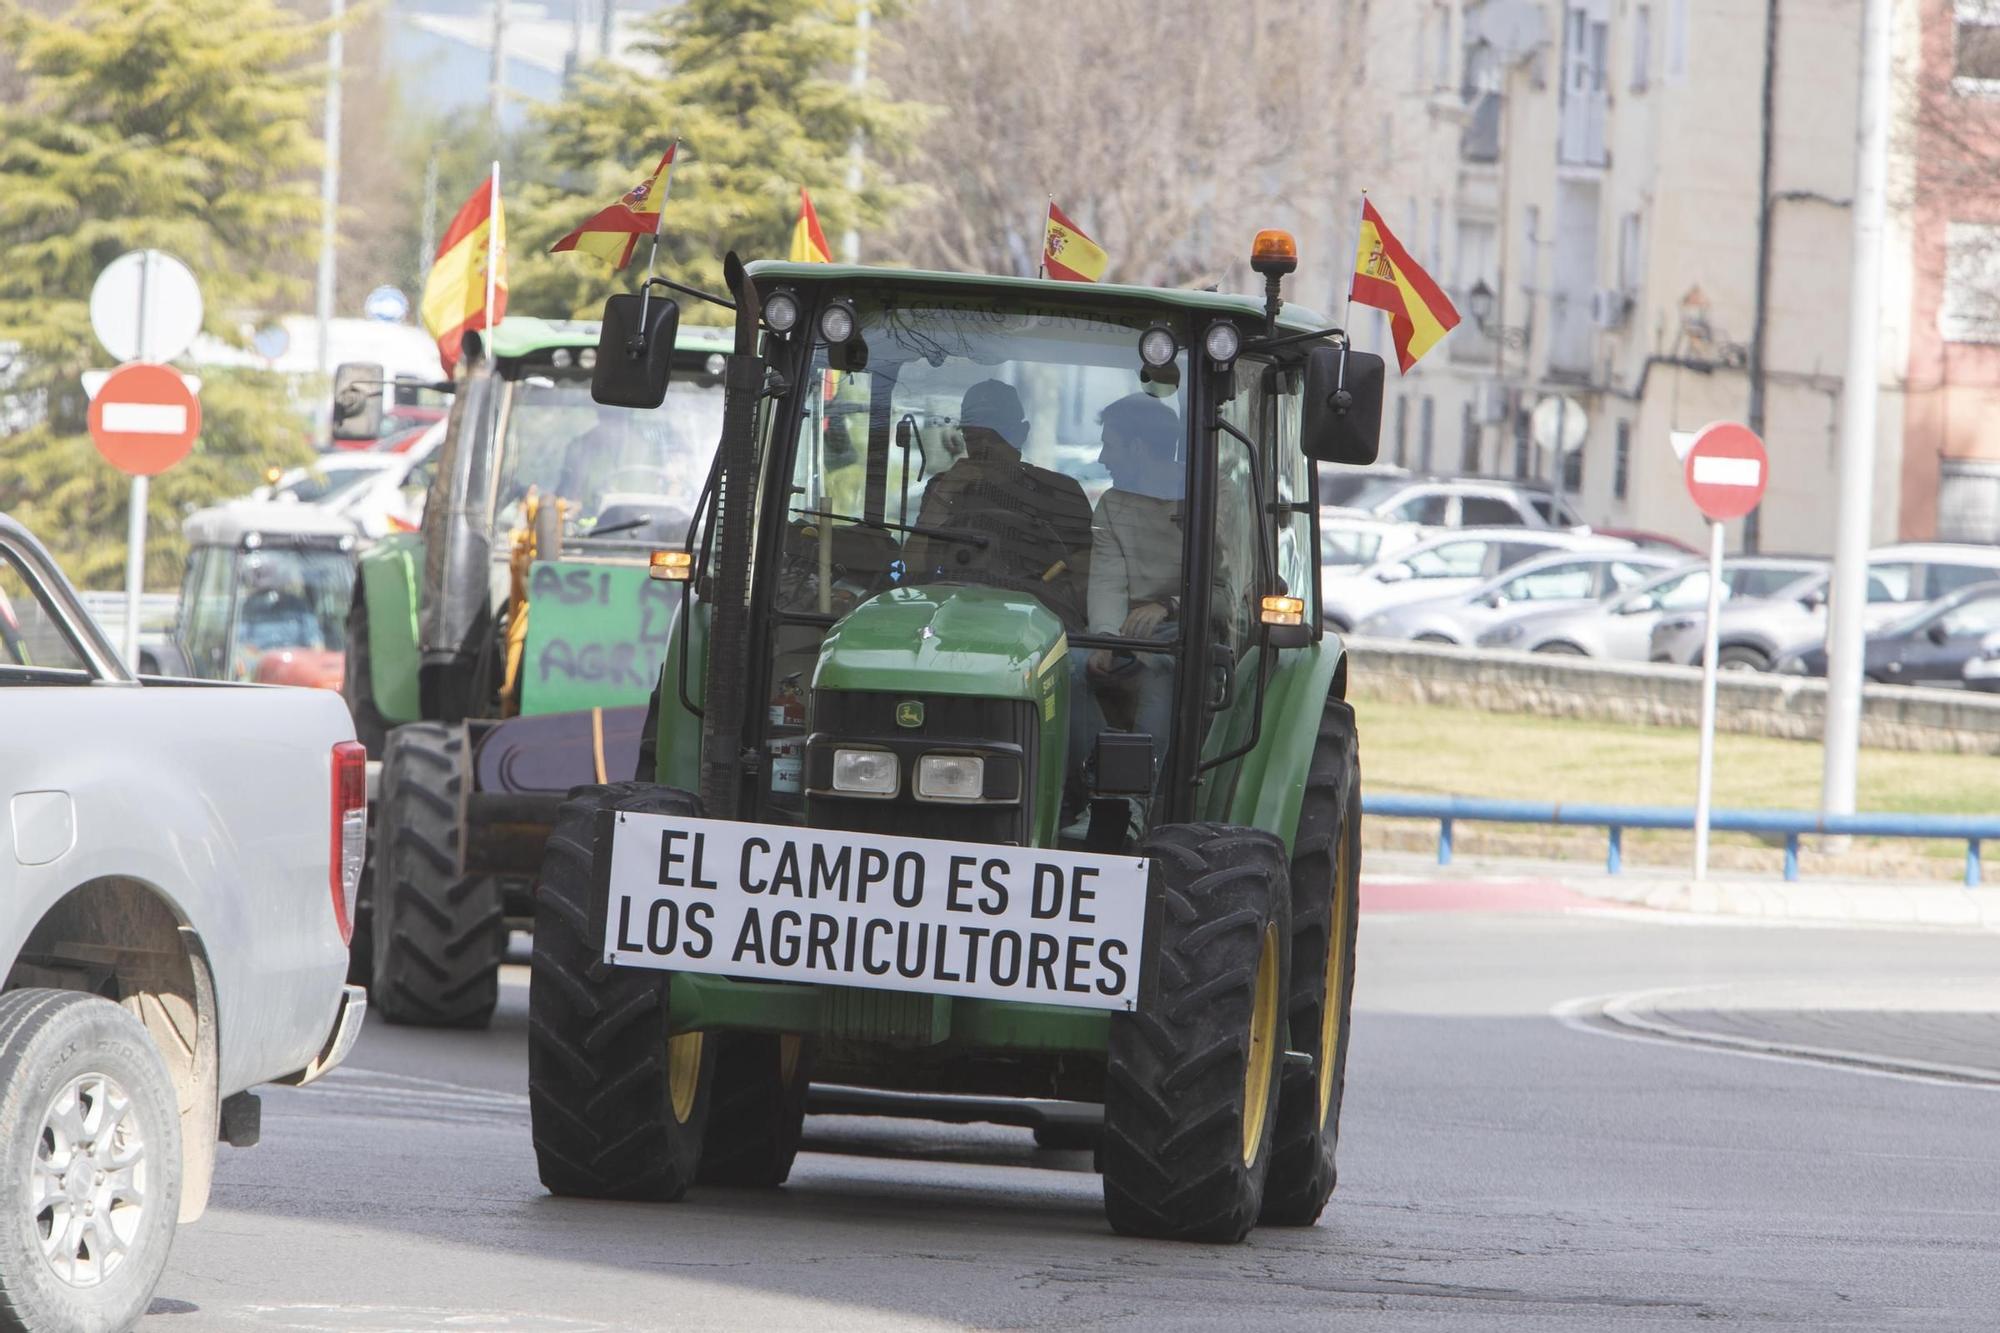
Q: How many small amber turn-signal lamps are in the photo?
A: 2